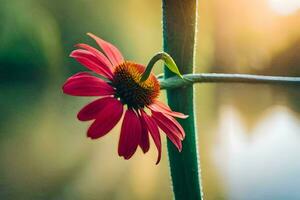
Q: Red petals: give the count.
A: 12